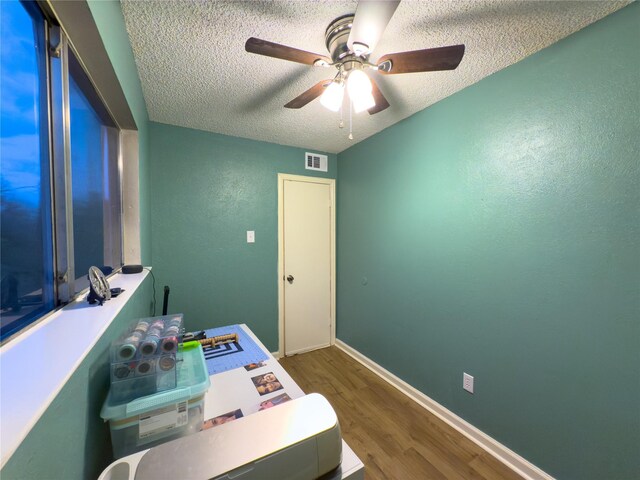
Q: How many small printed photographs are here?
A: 4